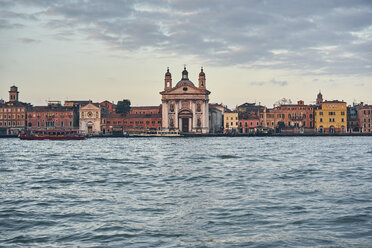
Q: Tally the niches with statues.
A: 4